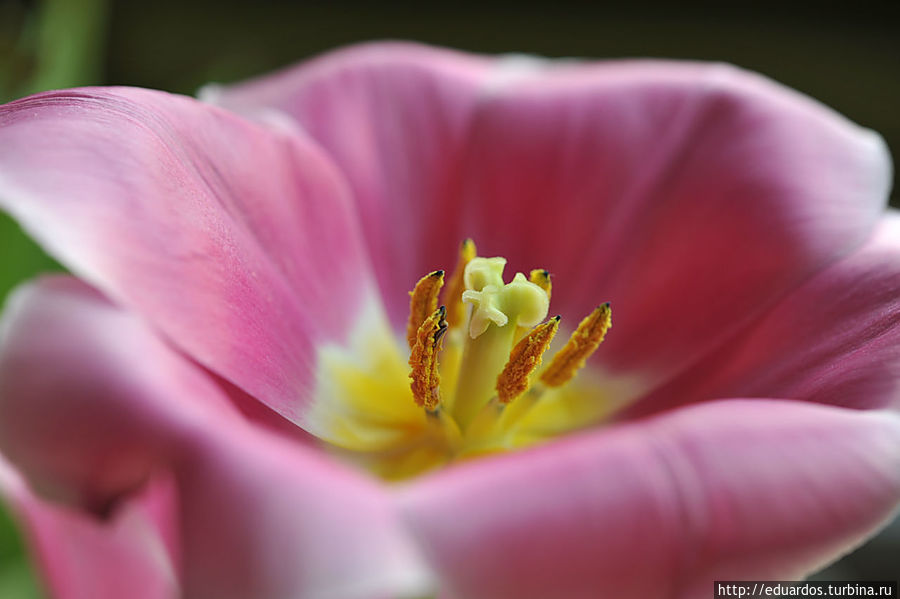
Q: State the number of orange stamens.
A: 6